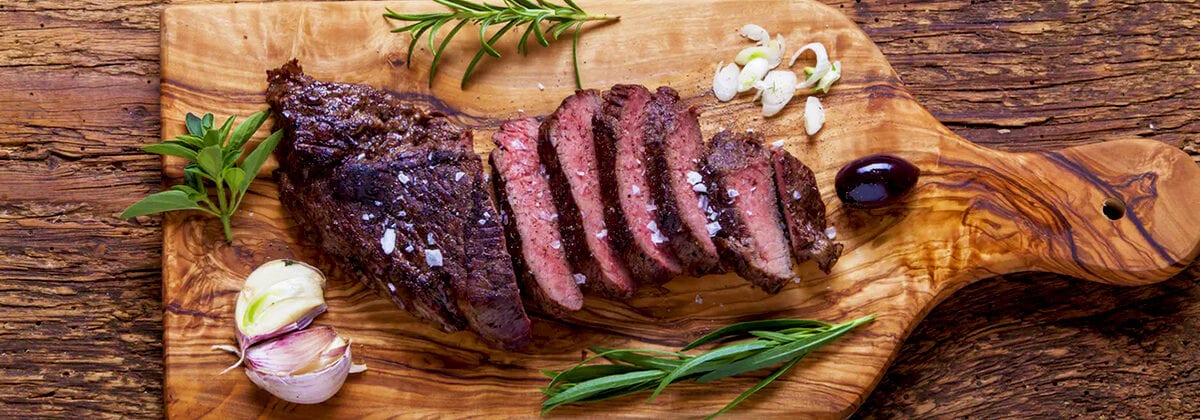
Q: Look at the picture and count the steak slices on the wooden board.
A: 6